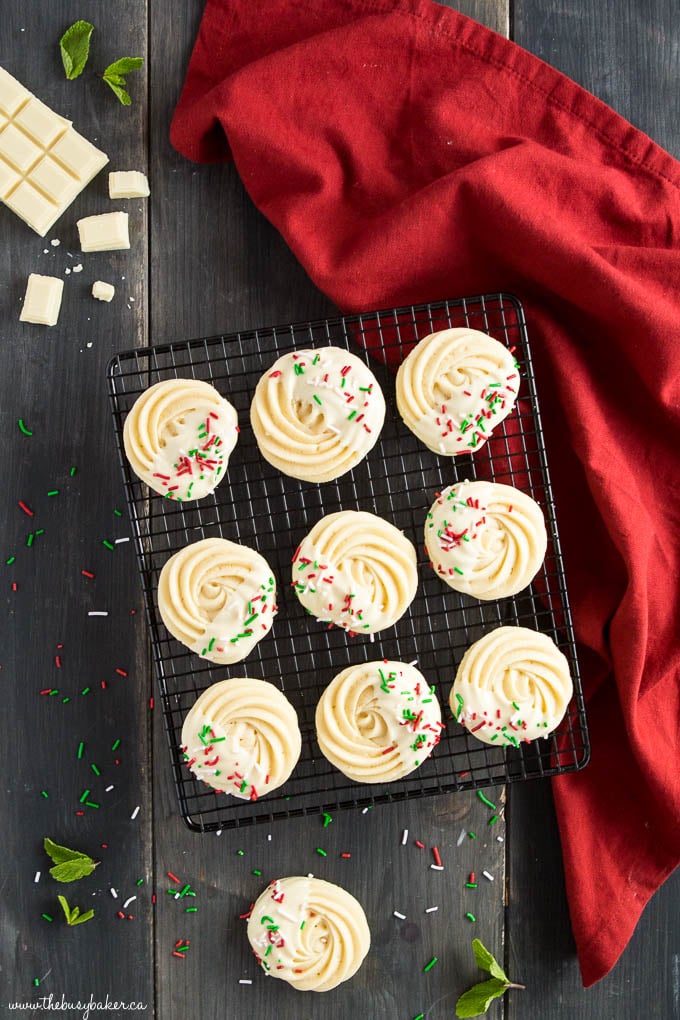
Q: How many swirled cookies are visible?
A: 10